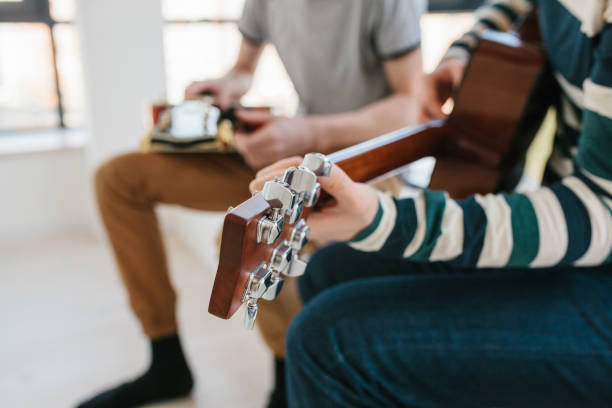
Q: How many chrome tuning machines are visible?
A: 6